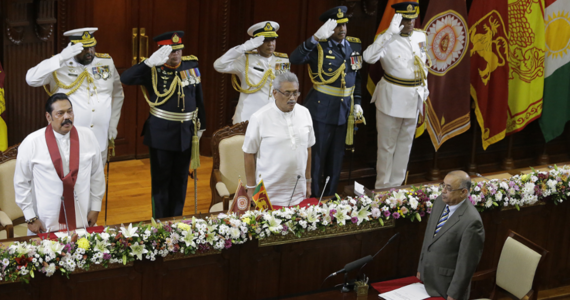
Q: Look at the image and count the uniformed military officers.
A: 5